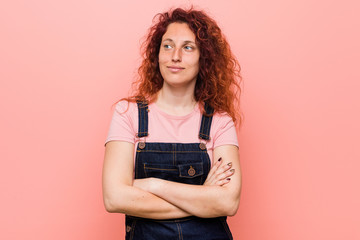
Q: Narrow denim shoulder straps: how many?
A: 2